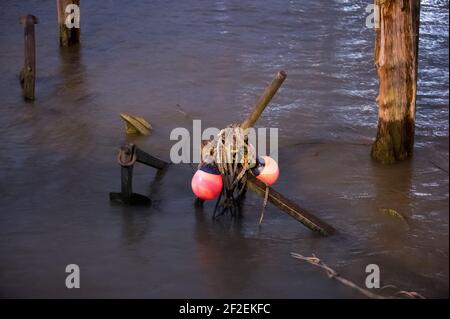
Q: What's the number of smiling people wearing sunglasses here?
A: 0